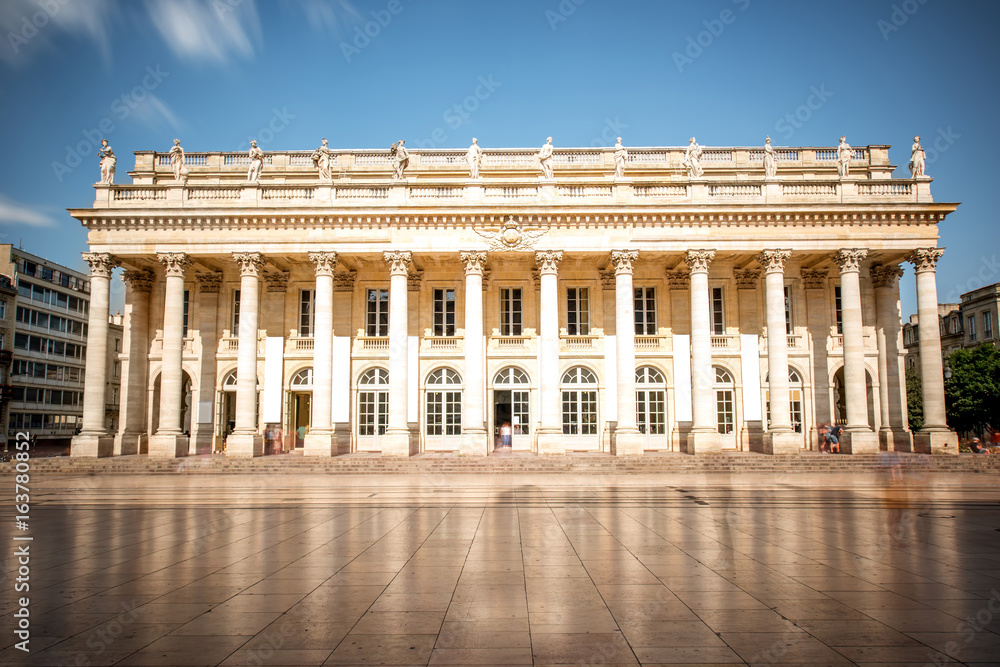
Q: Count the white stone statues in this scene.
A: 12